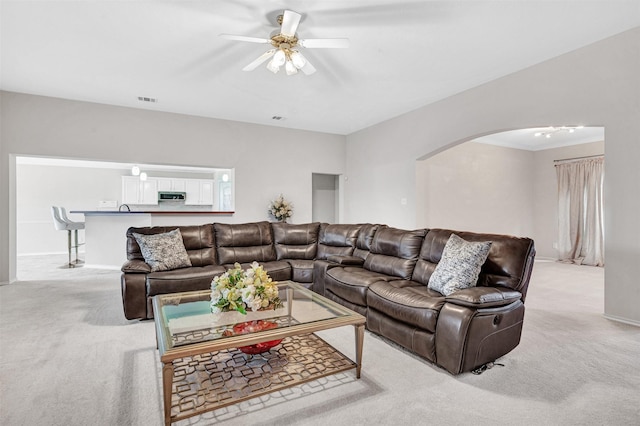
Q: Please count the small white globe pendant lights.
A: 3